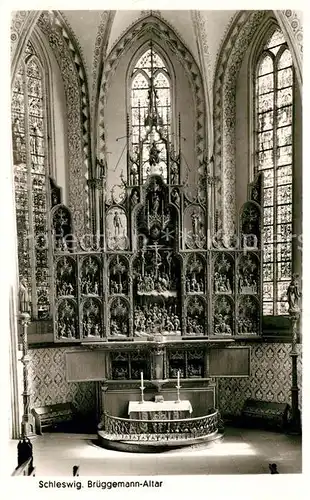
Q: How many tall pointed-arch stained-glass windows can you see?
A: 3